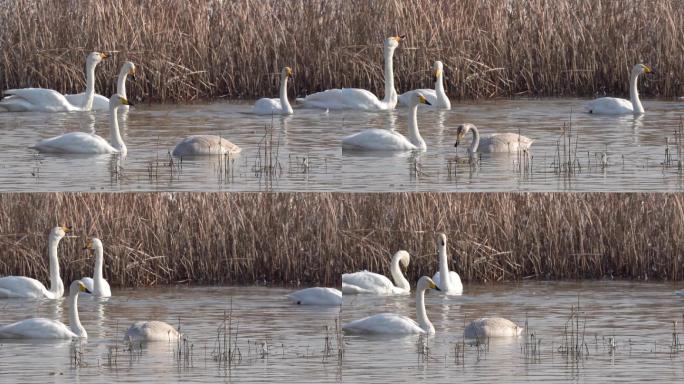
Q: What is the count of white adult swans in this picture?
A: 15